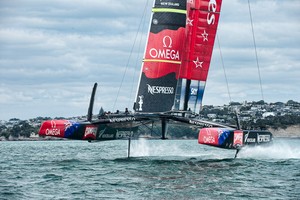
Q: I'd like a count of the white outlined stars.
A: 3